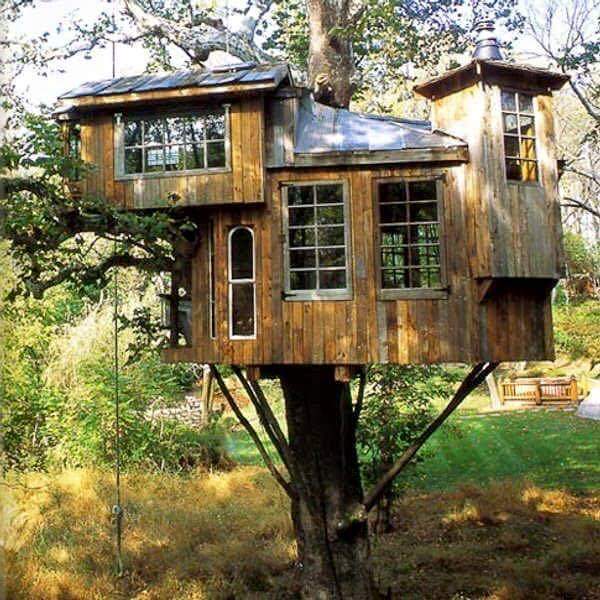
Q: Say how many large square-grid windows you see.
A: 4